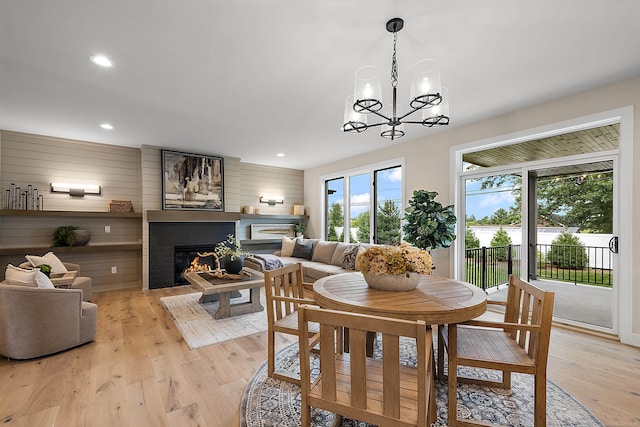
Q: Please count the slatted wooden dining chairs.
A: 3